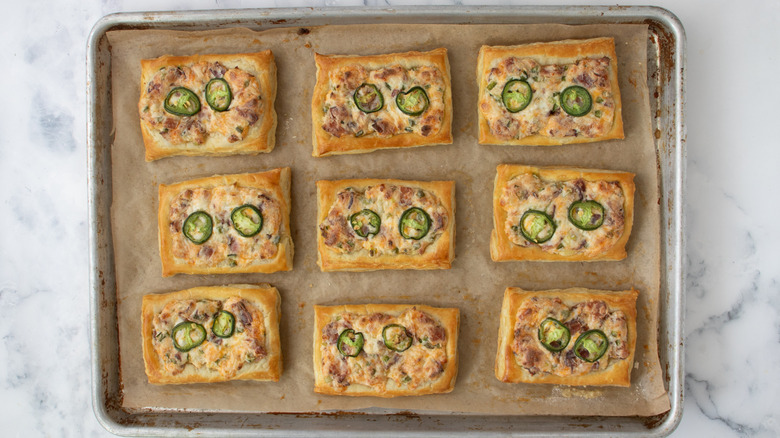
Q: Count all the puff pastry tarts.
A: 9